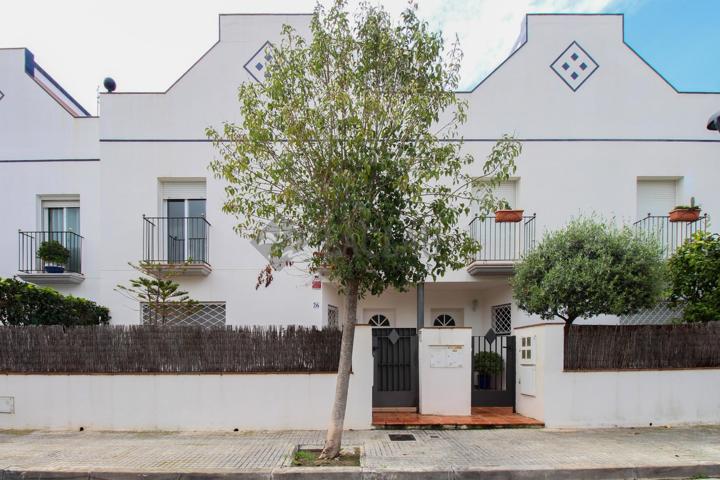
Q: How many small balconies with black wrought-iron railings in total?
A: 4